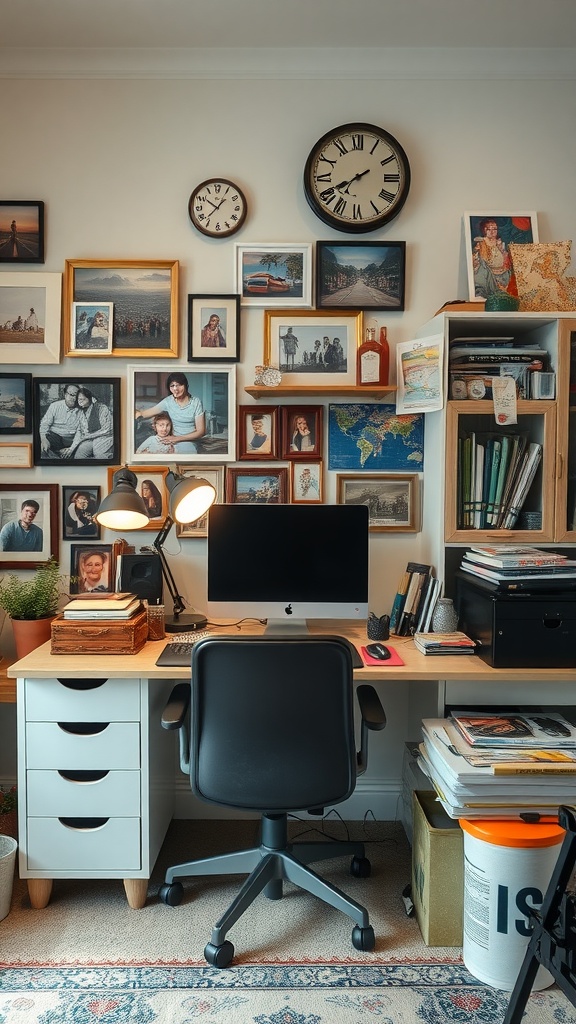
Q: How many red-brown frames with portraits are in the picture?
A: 3